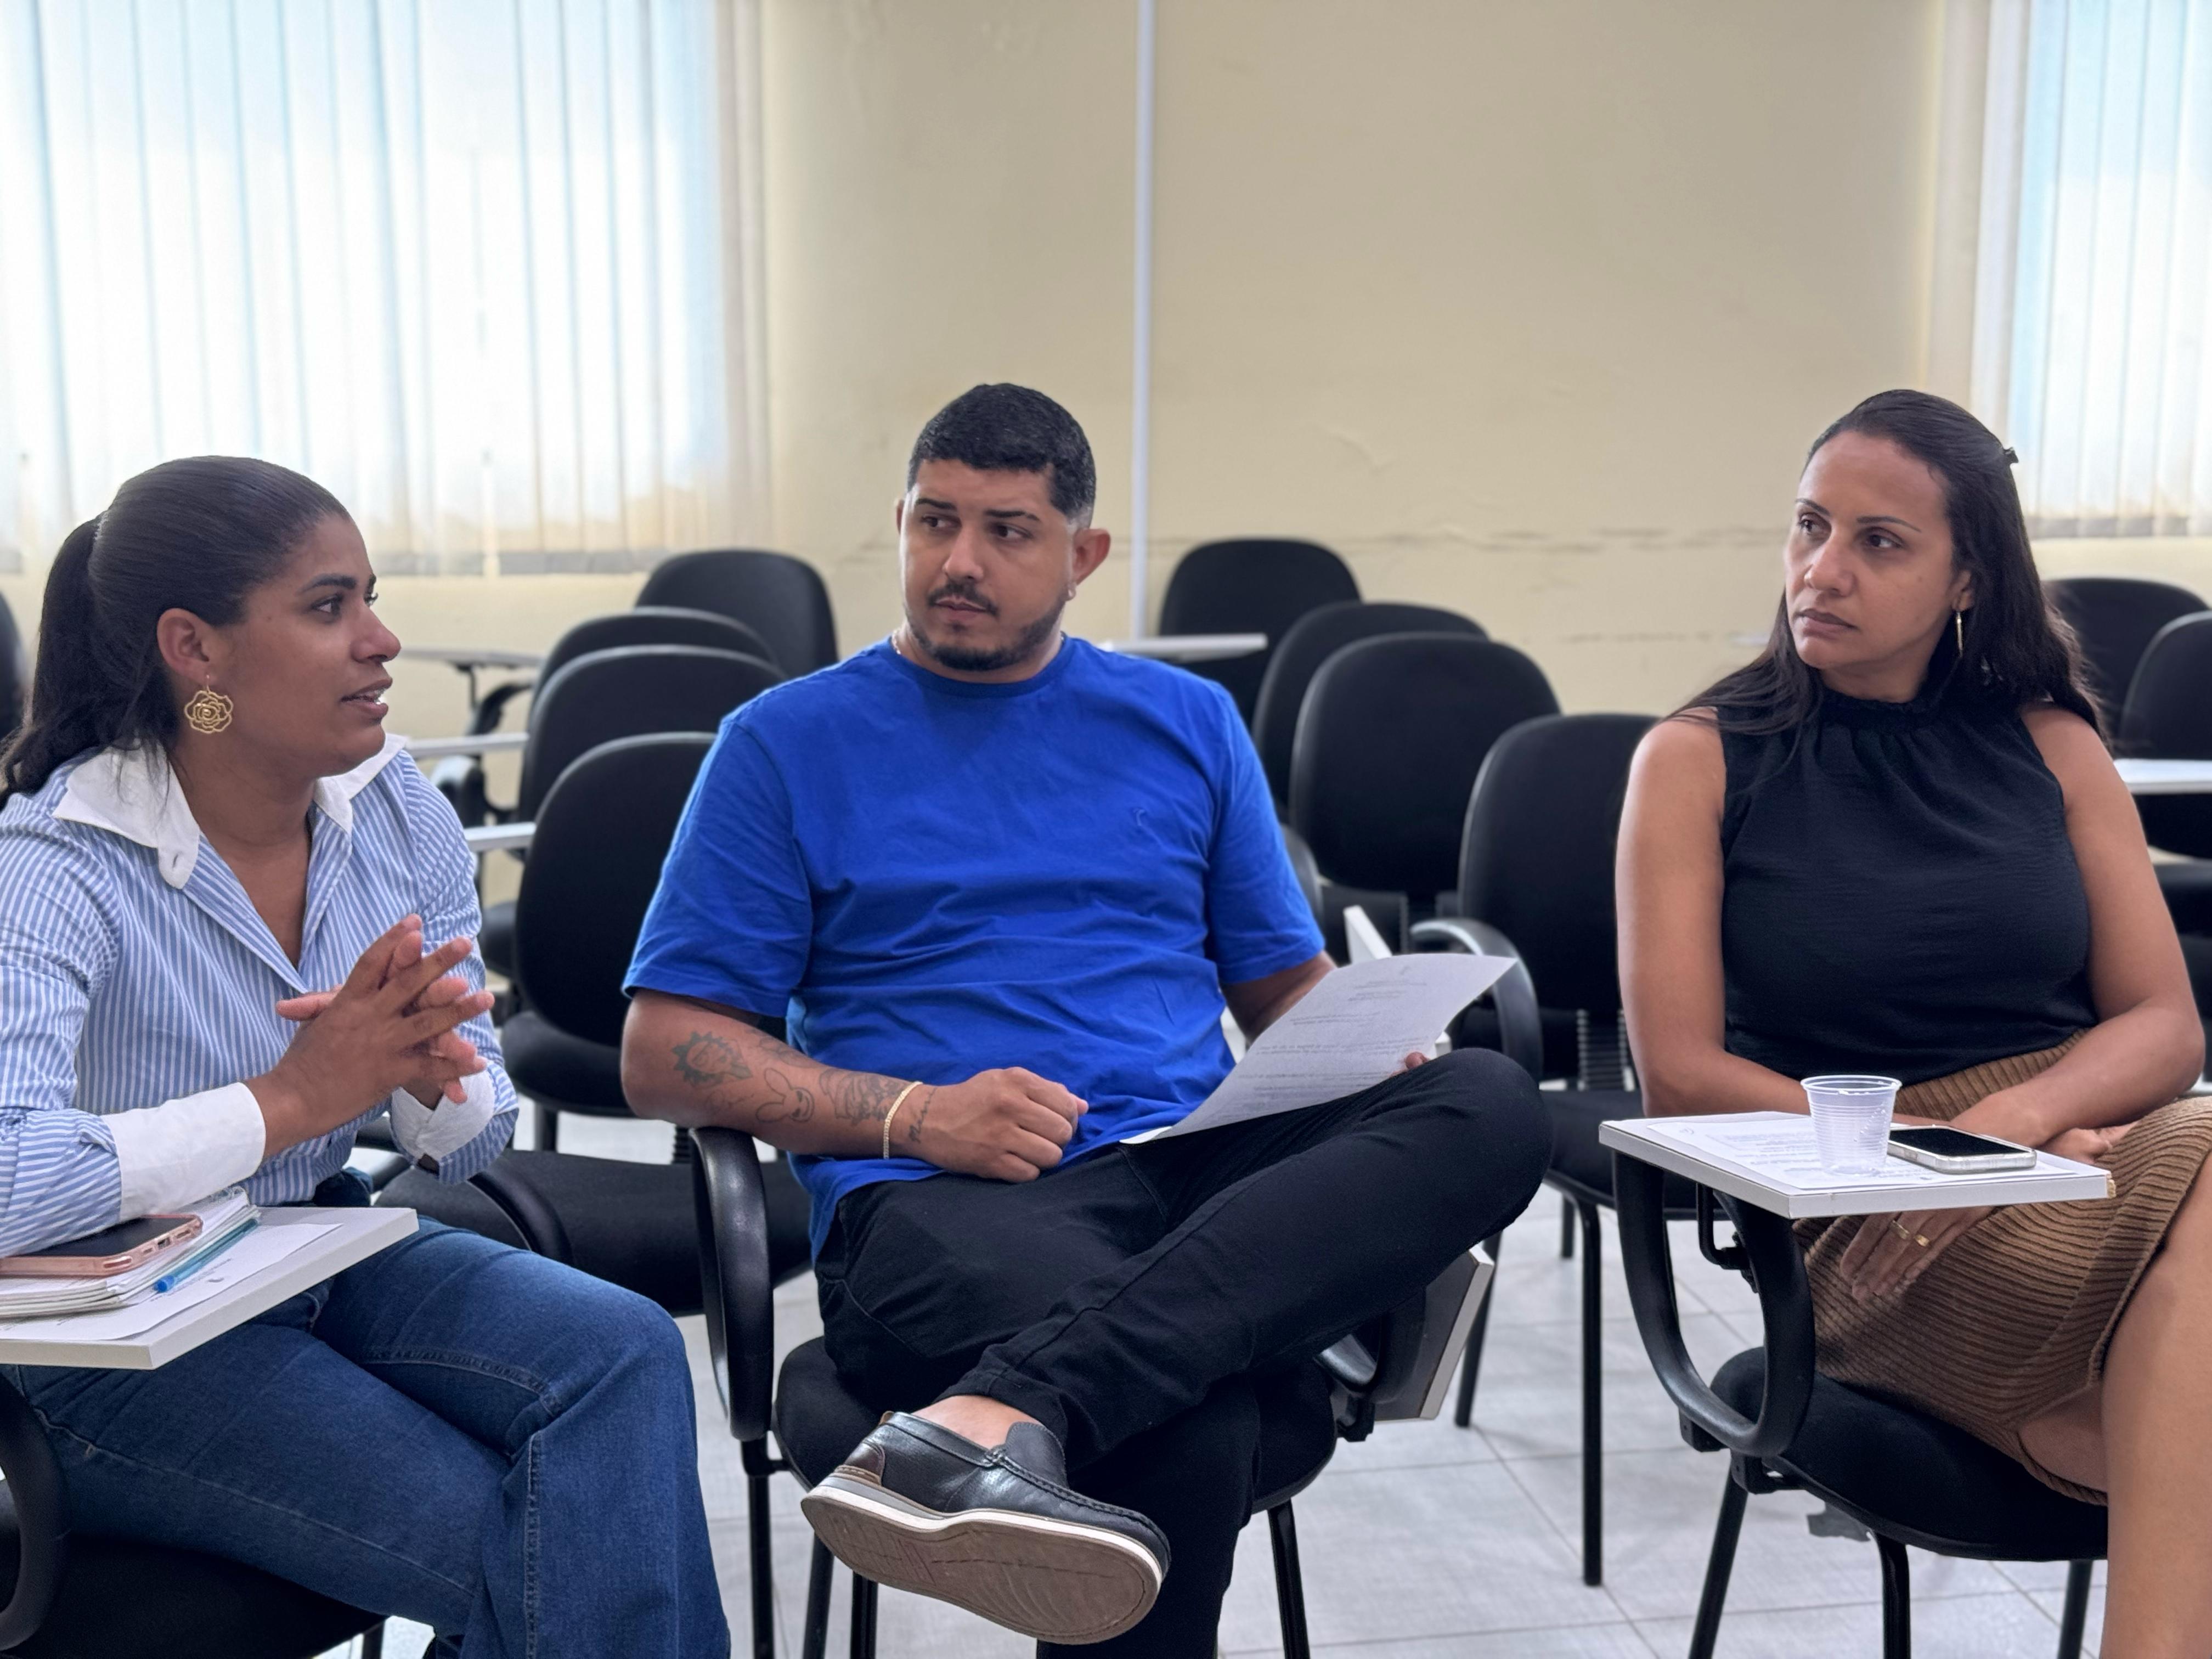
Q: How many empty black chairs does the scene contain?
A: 11